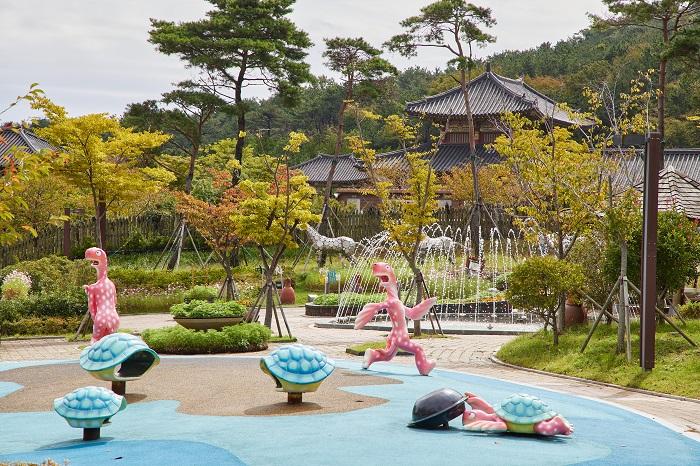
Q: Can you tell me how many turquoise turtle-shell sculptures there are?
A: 4